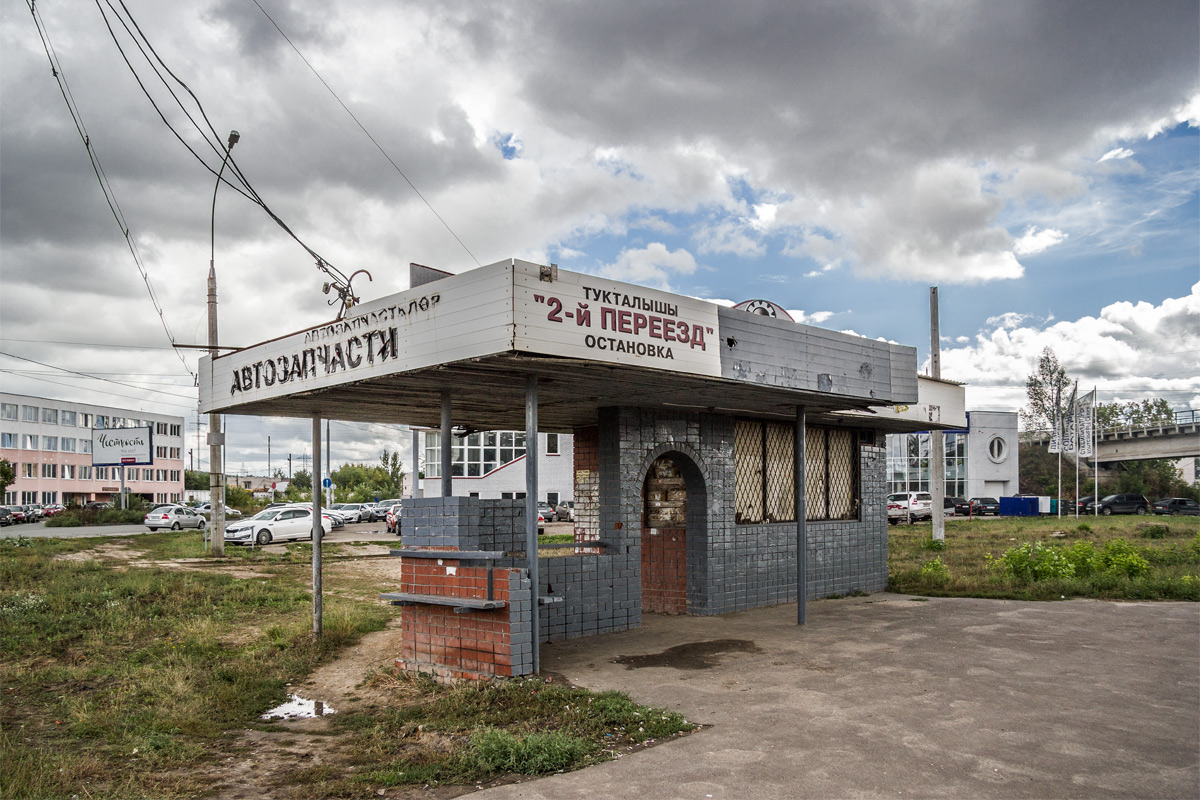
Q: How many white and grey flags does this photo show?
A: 3